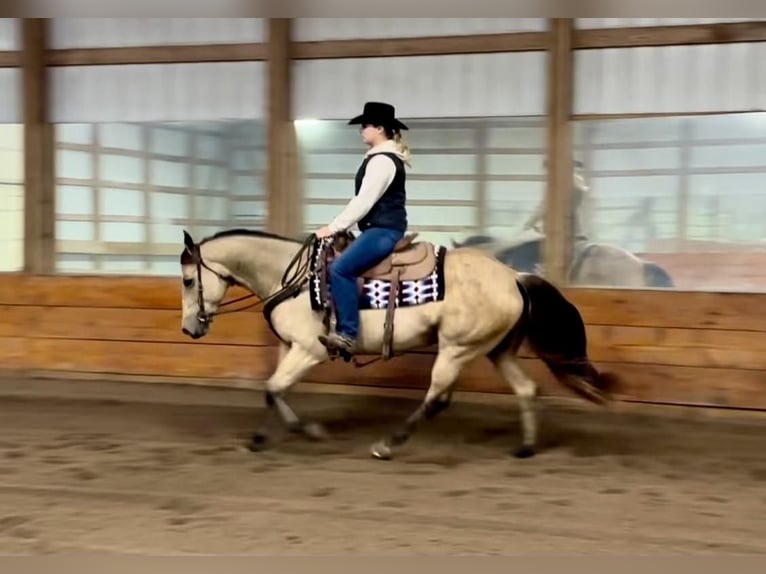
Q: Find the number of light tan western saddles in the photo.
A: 1